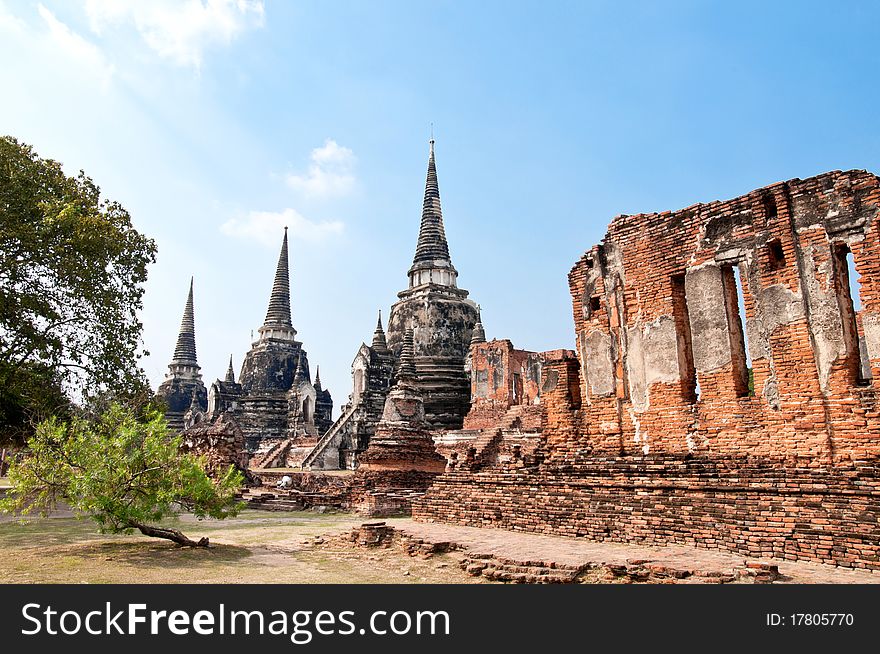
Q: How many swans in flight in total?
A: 0